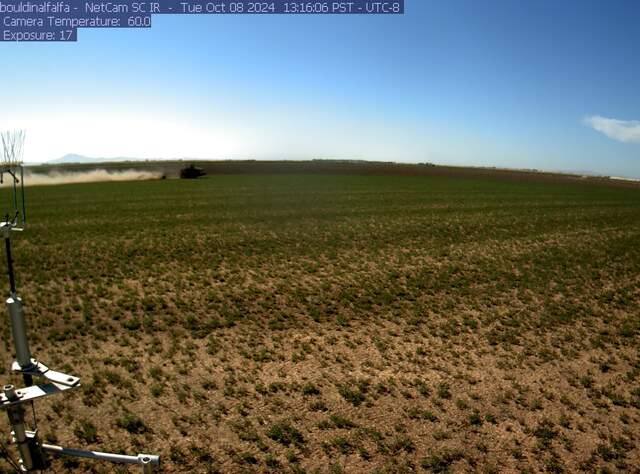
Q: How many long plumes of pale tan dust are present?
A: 1